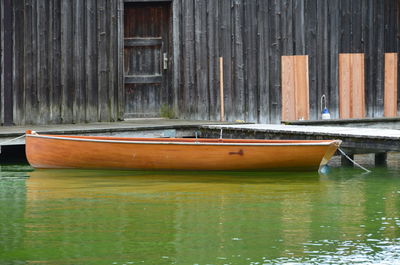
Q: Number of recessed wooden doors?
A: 1